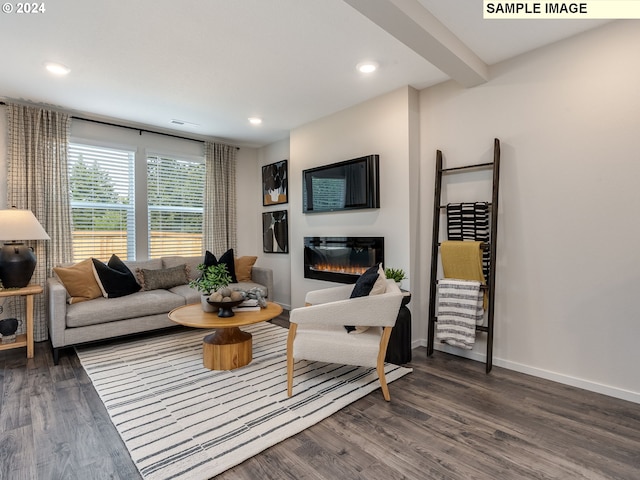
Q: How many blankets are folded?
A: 3